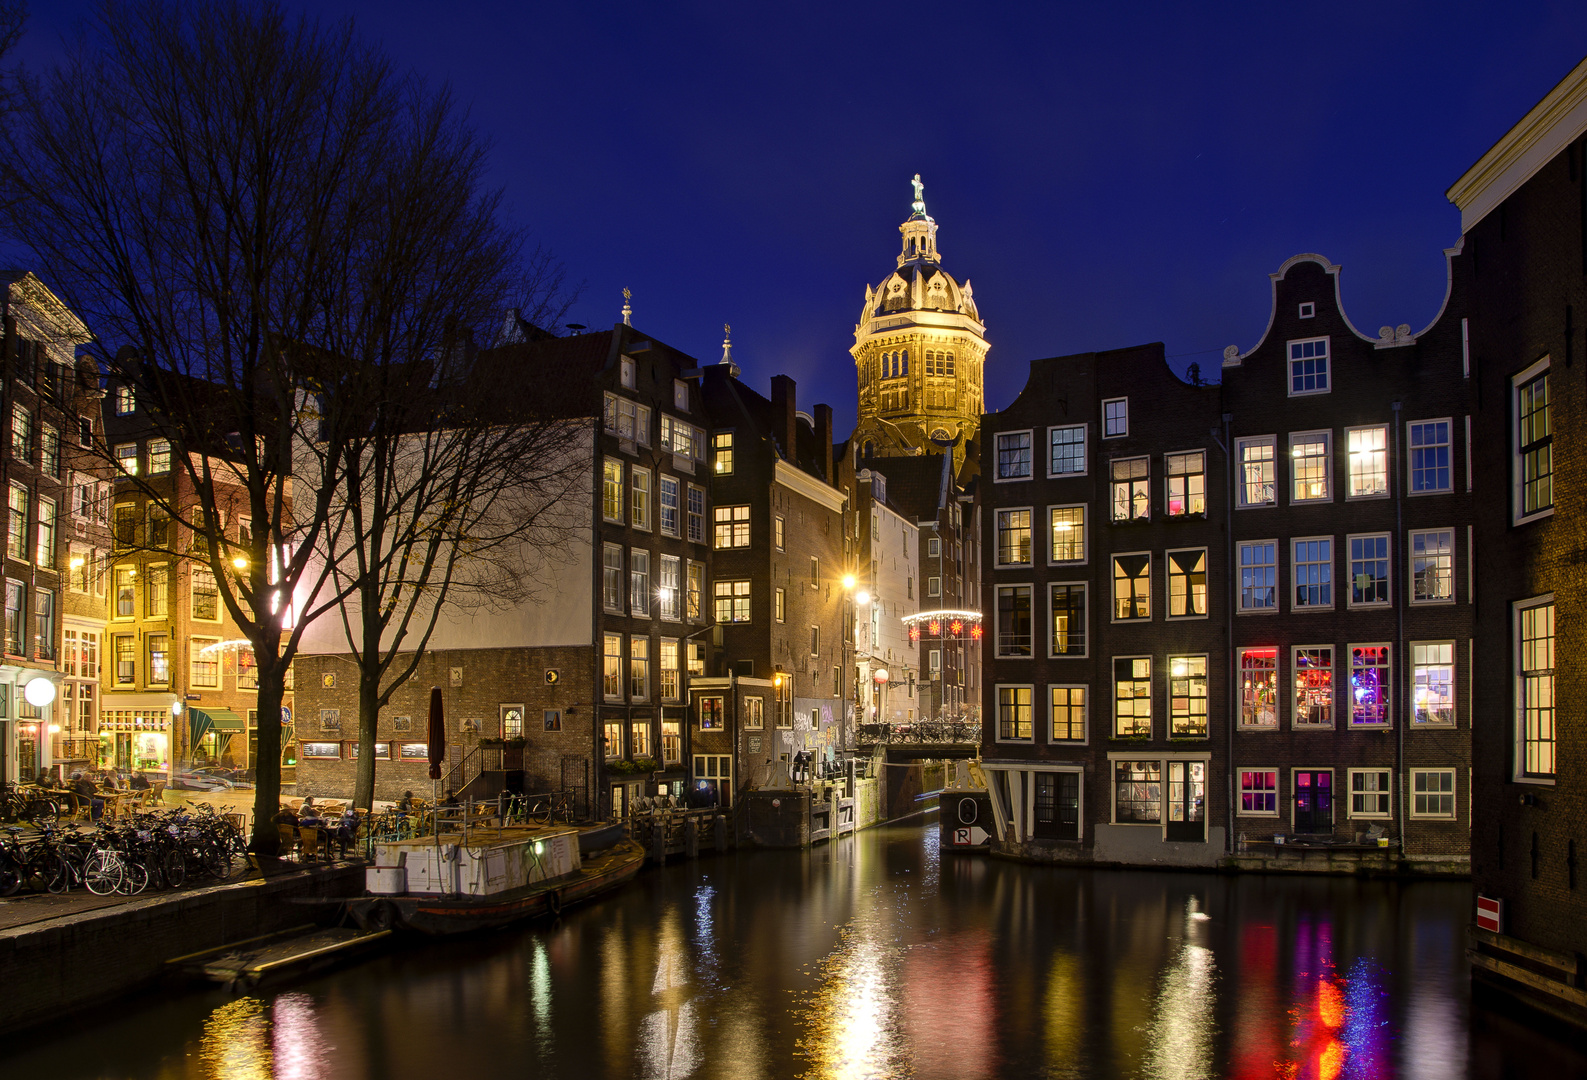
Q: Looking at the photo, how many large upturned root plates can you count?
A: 0